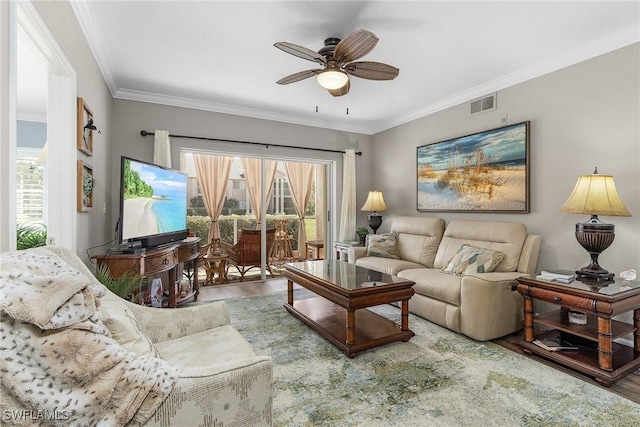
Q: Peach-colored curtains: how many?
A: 3